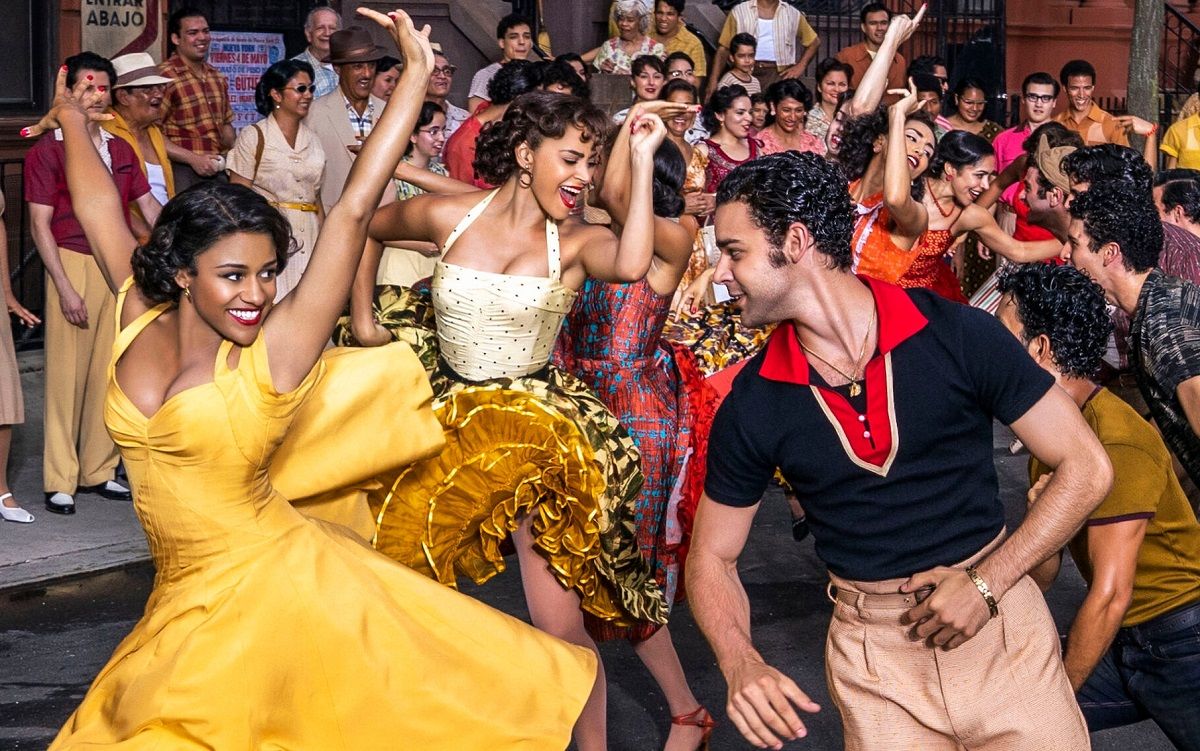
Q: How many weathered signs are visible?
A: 2